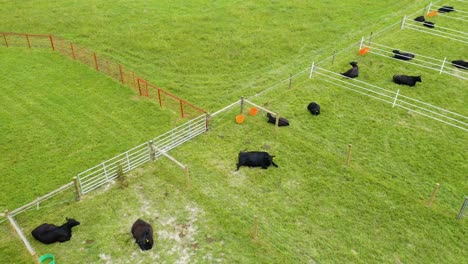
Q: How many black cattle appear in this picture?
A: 12